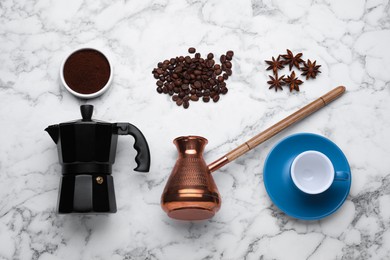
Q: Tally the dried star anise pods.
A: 5